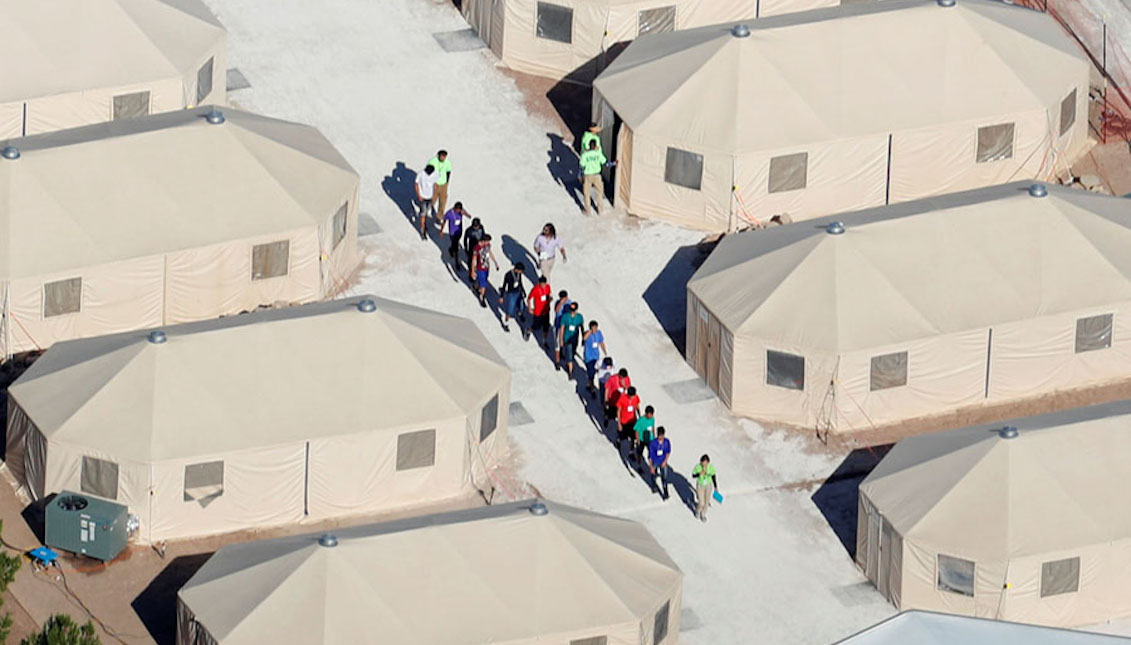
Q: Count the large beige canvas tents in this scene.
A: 8